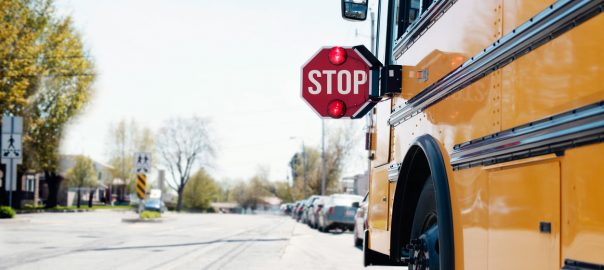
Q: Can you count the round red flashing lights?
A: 2